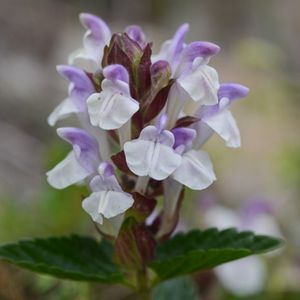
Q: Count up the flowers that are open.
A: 10